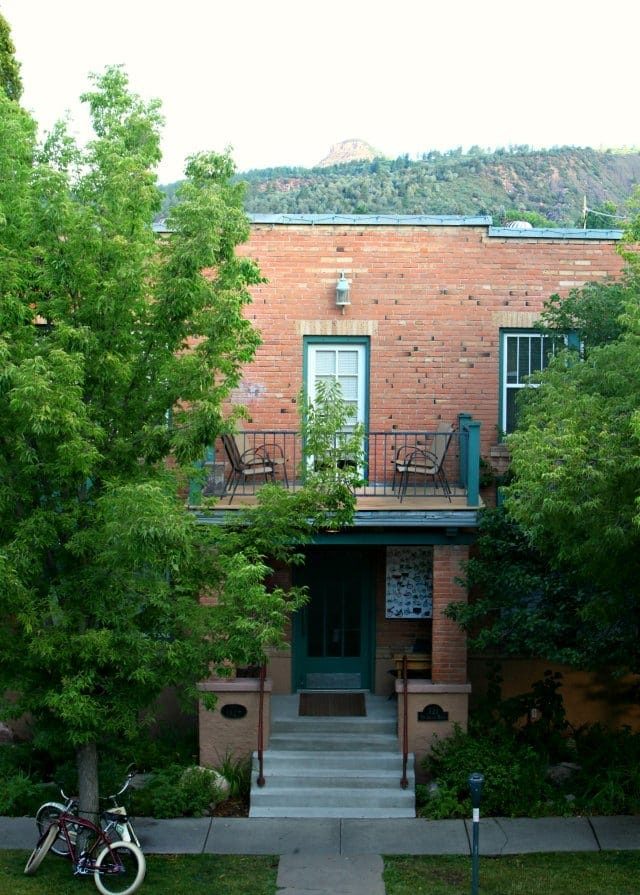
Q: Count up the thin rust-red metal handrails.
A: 2